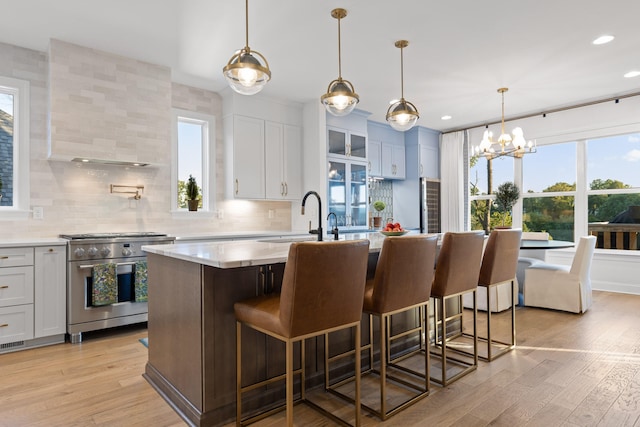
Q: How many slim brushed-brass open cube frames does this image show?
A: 4